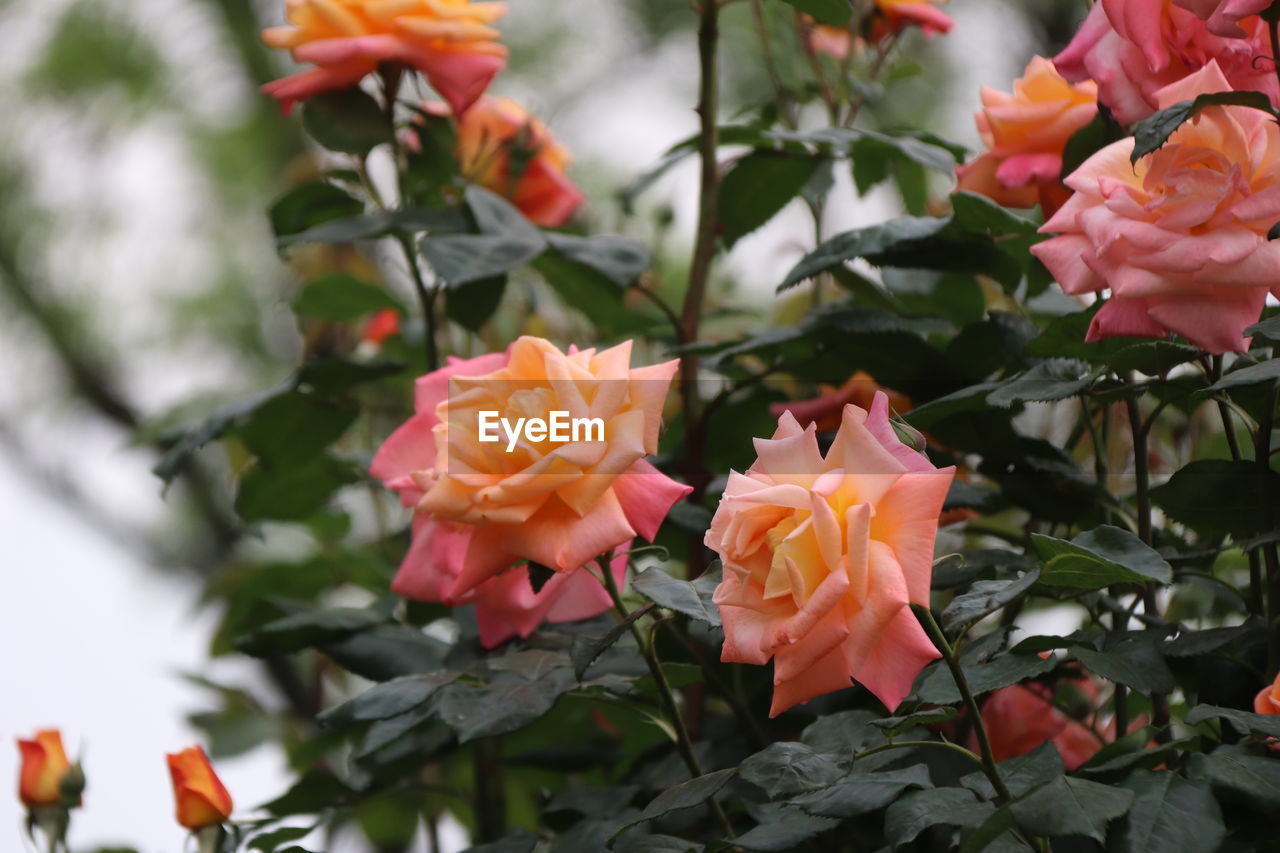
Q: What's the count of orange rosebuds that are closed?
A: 2